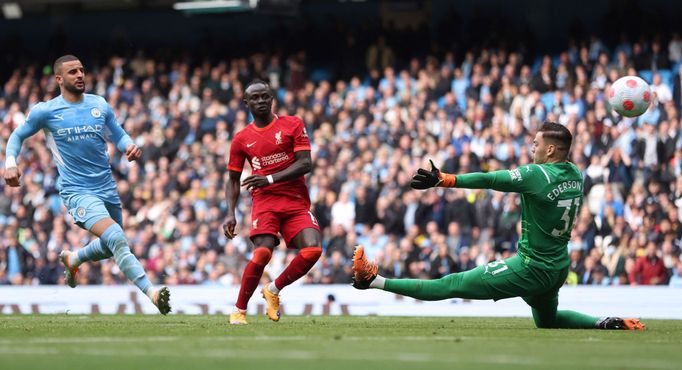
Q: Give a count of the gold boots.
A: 2